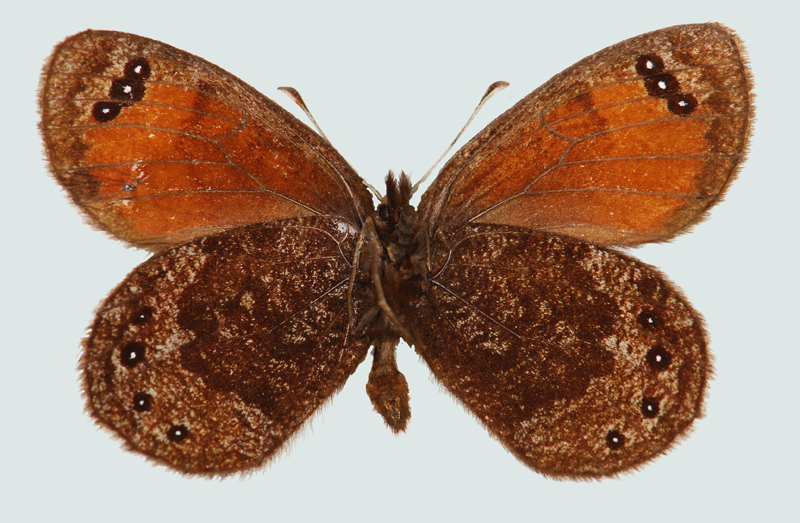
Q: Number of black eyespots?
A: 14